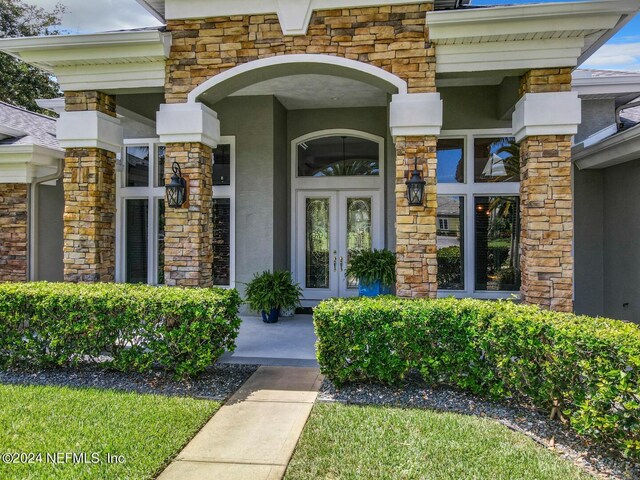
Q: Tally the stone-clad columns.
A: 4